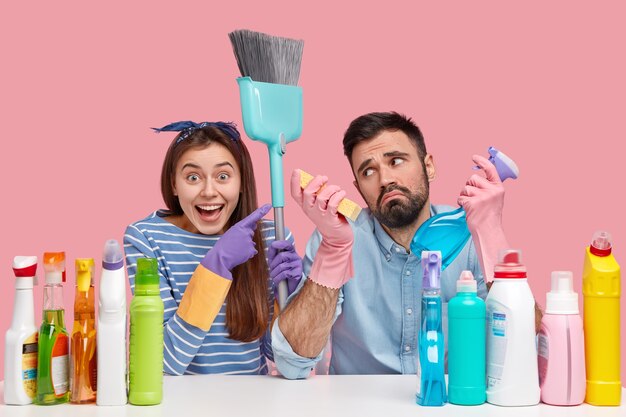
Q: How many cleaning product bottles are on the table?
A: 10